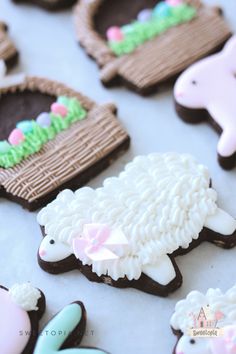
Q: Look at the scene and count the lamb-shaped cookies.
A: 2